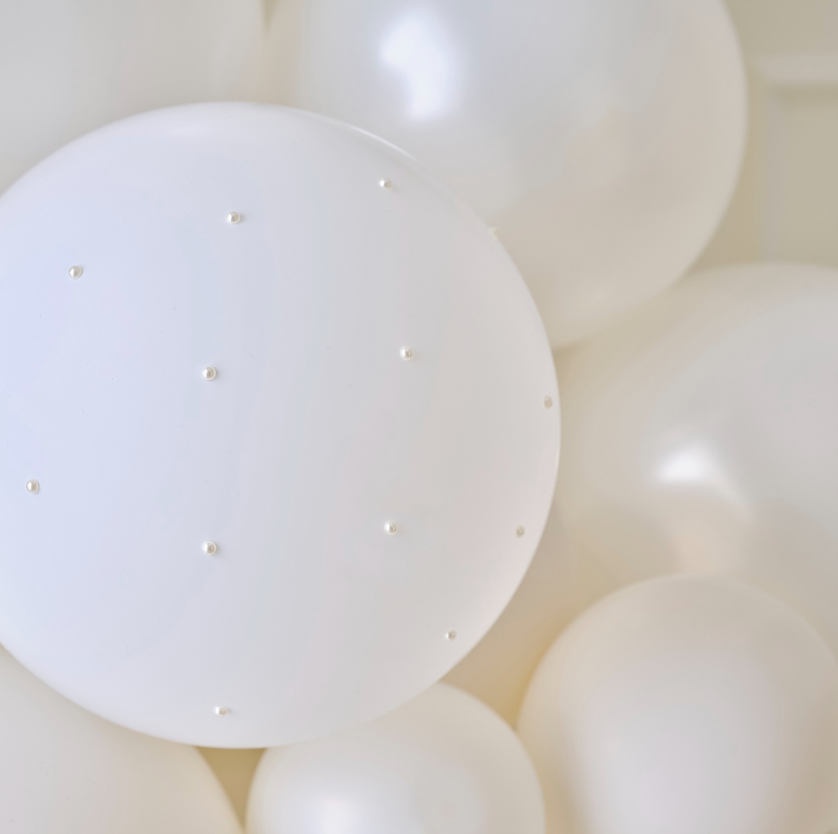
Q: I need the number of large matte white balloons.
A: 1